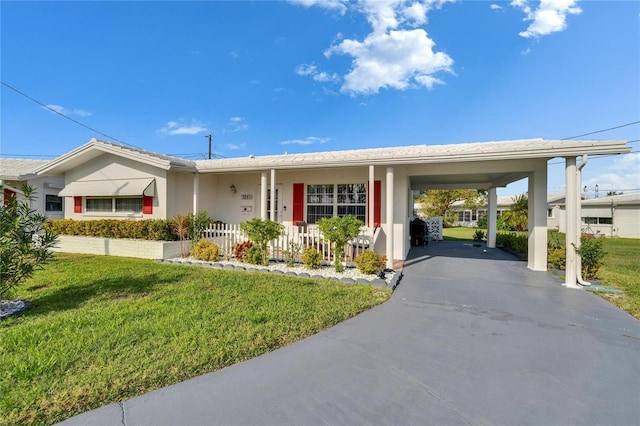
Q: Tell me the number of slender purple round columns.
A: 0